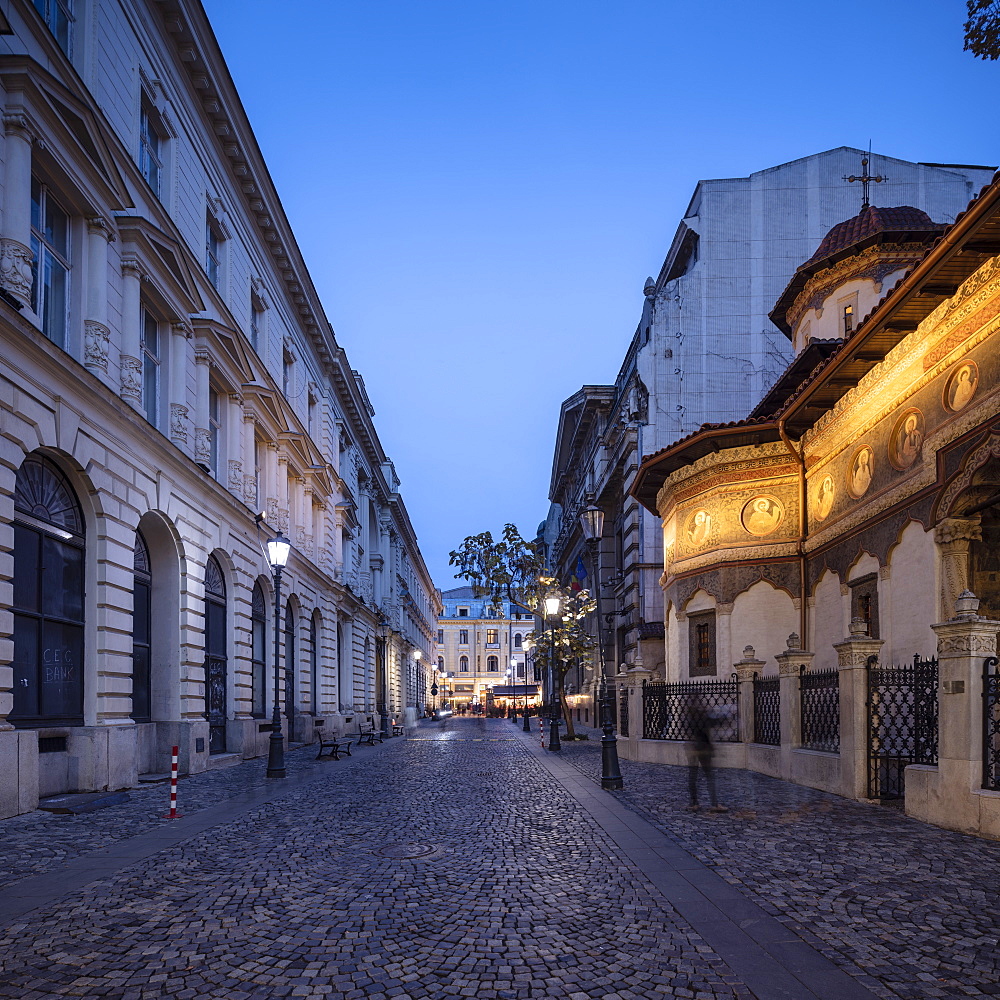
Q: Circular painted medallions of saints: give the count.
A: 6